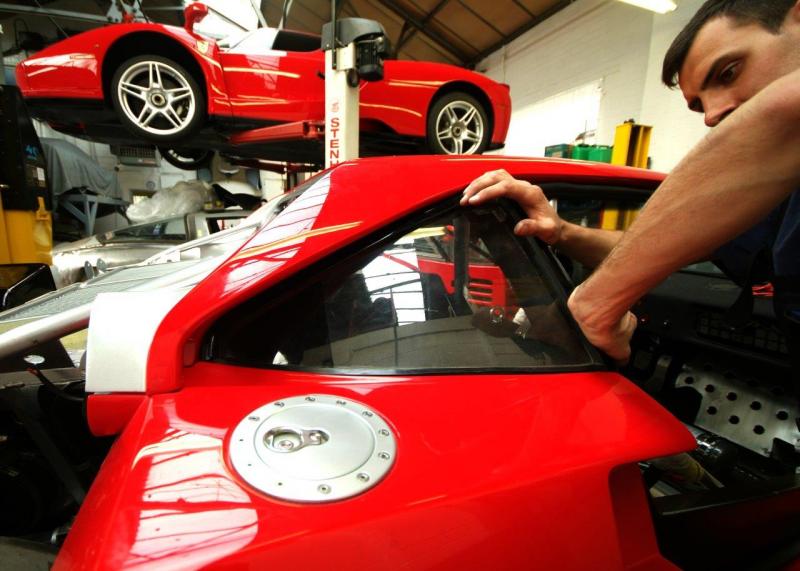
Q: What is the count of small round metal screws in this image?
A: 12